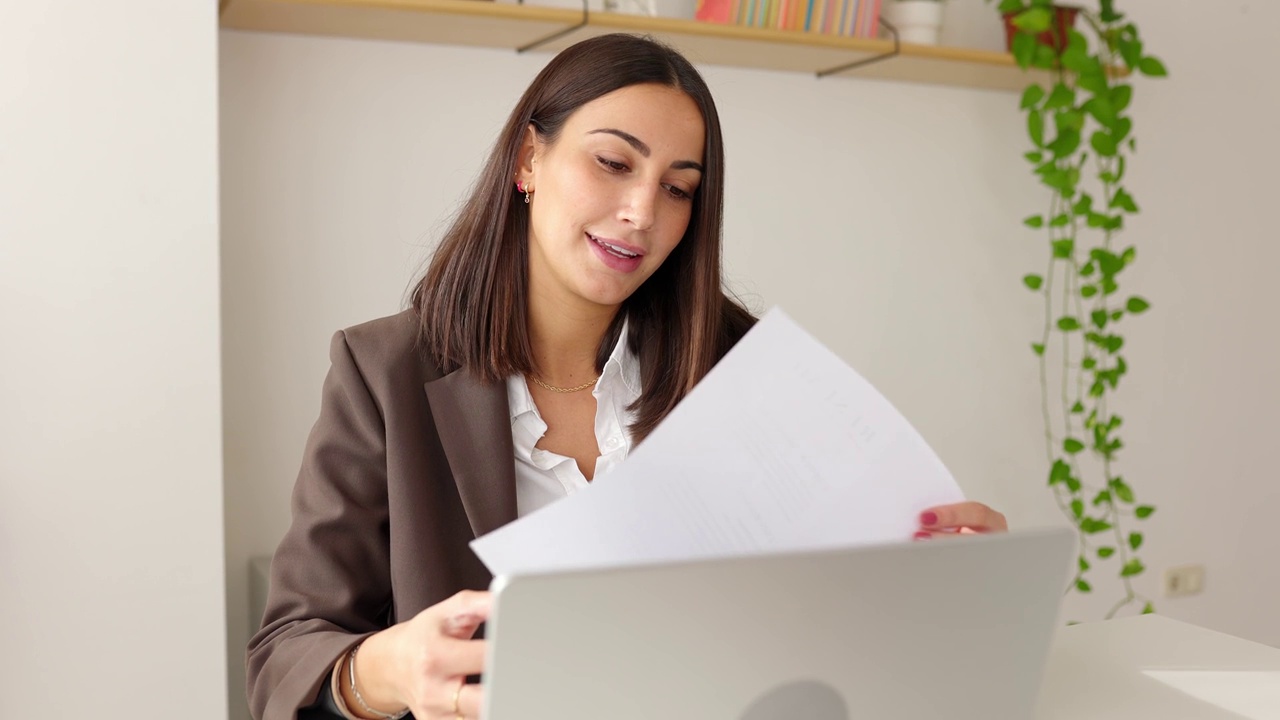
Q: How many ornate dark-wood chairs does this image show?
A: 0